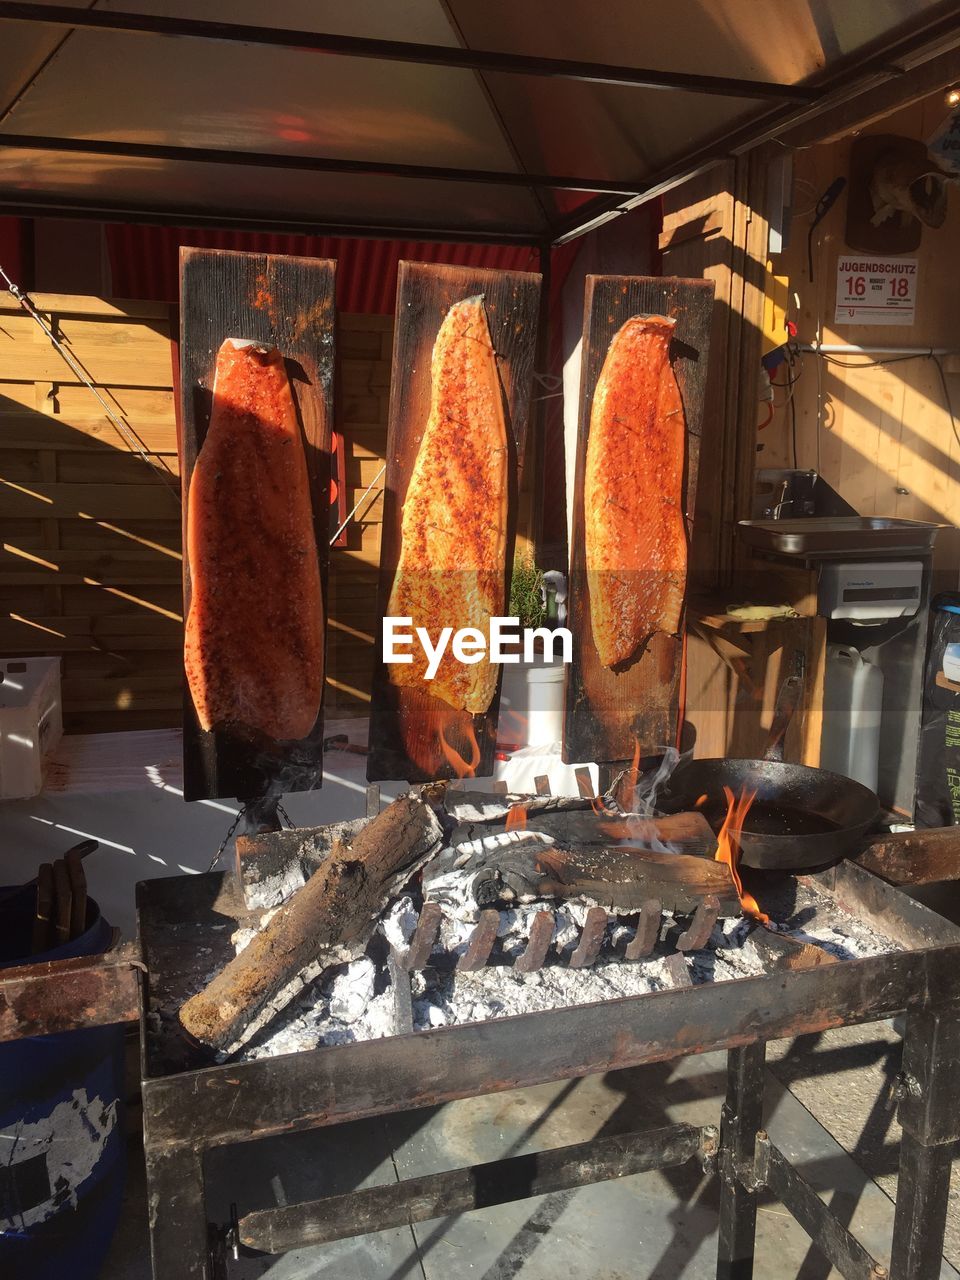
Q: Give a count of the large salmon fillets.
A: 3